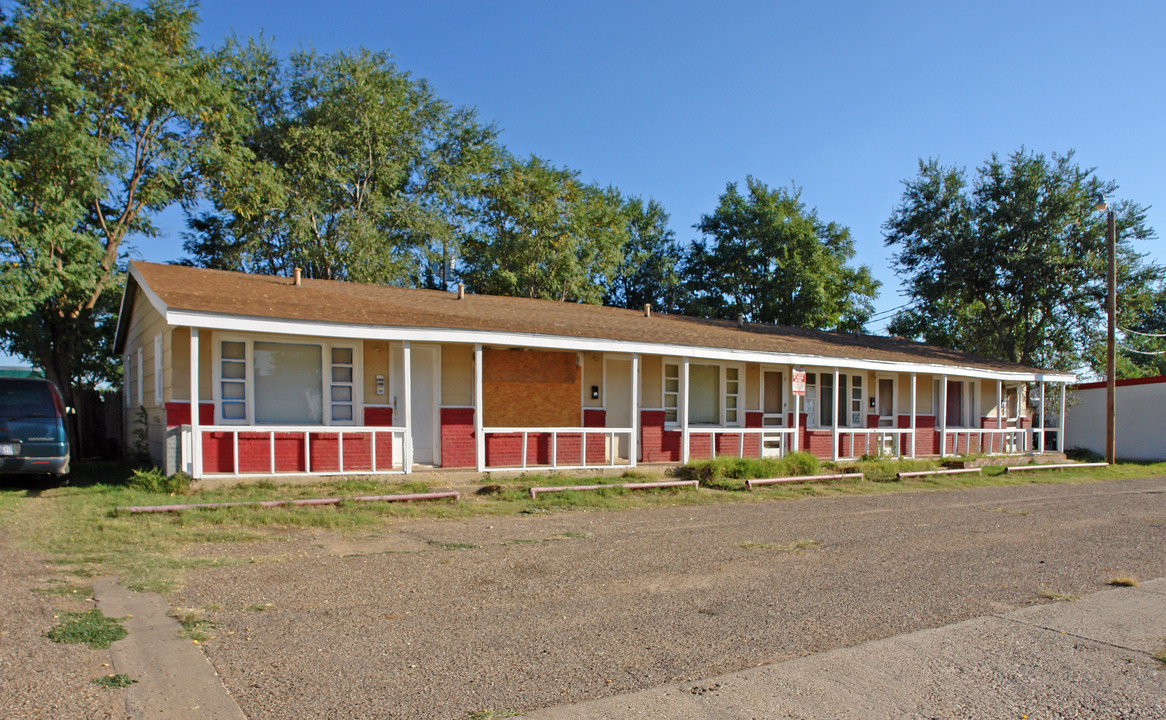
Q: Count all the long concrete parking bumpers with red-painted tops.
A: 5